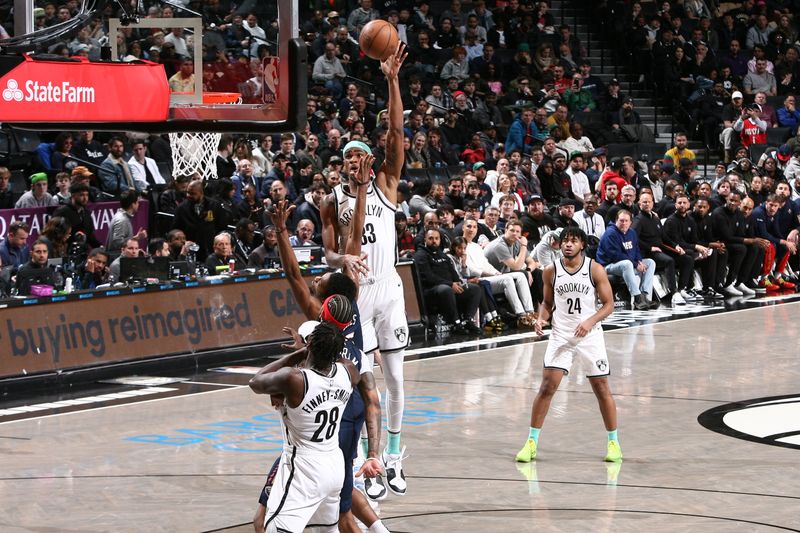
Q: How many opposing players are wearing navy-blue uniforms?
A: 2